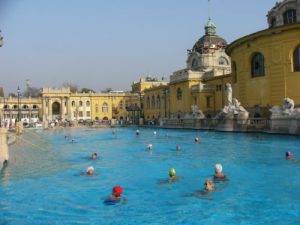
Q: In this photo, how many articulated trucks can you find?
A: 0